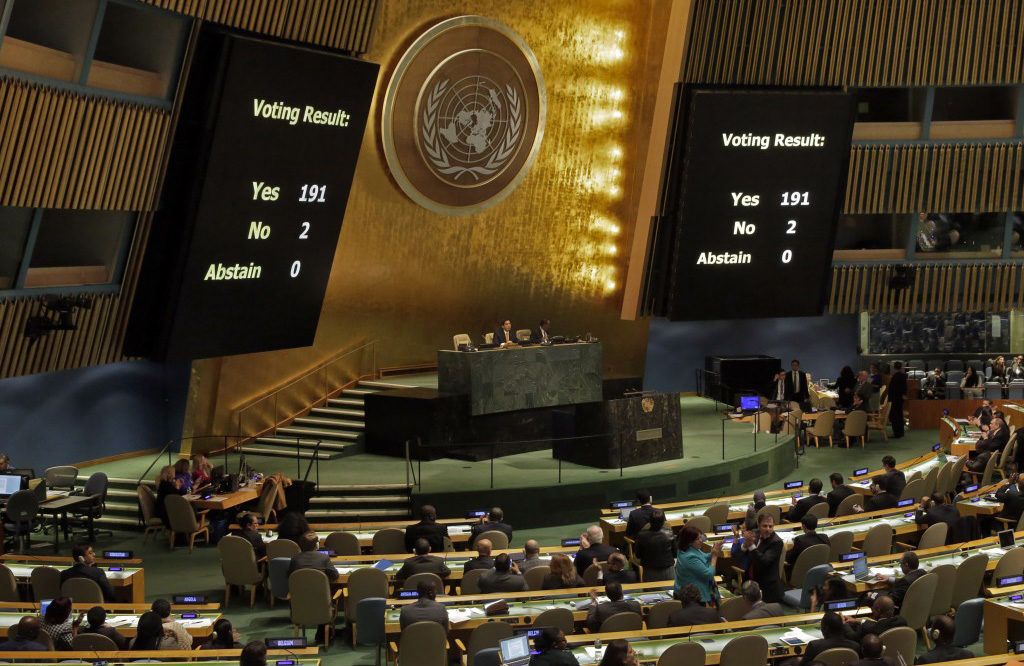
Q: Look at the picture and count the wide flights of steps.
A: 3